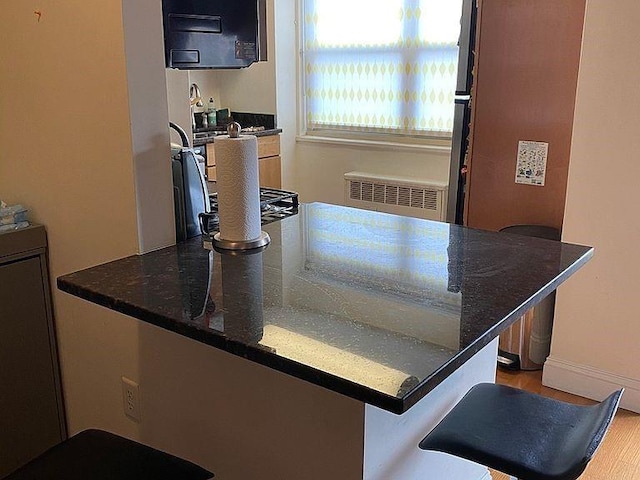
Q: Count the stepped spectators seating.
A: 0